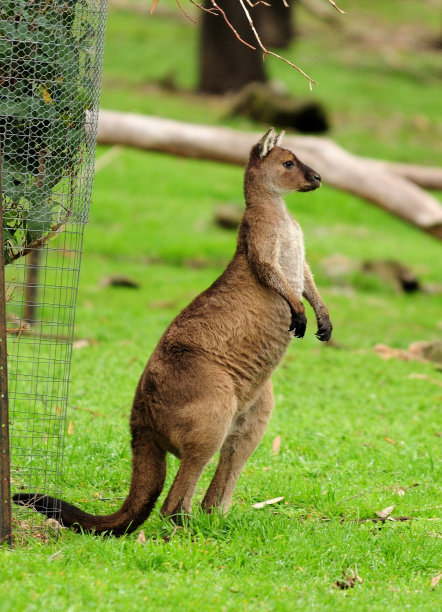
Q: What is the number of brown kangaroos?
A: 1